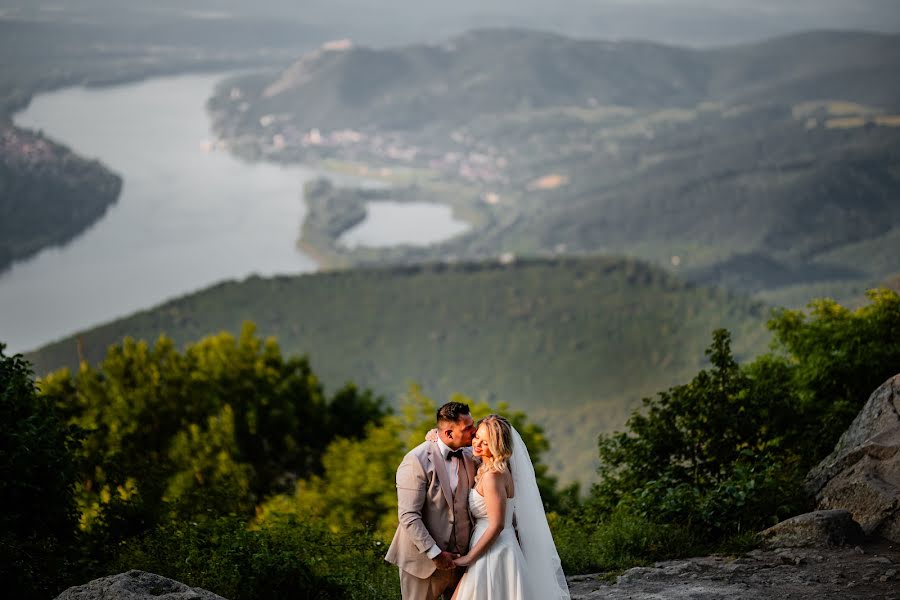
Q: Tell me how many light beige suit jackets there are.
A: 1